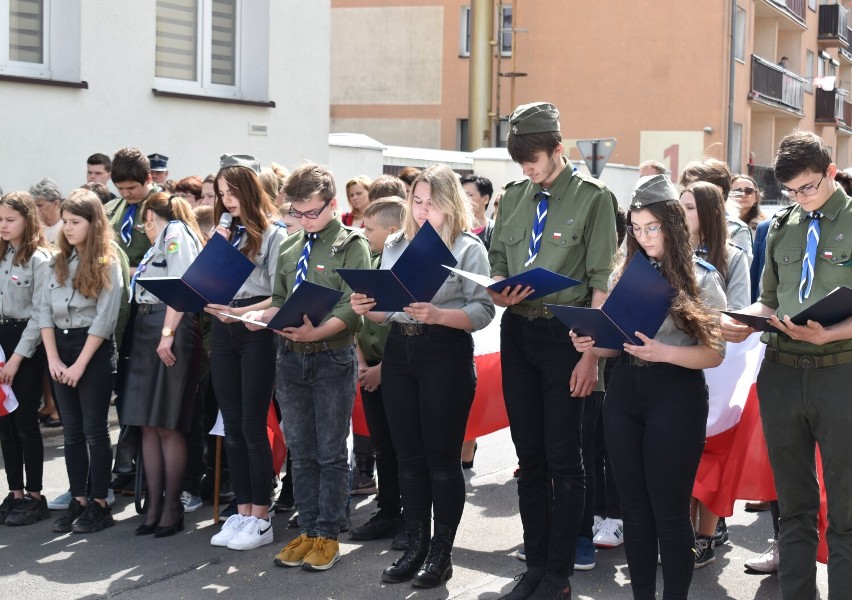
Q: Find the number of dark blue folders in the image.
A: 5